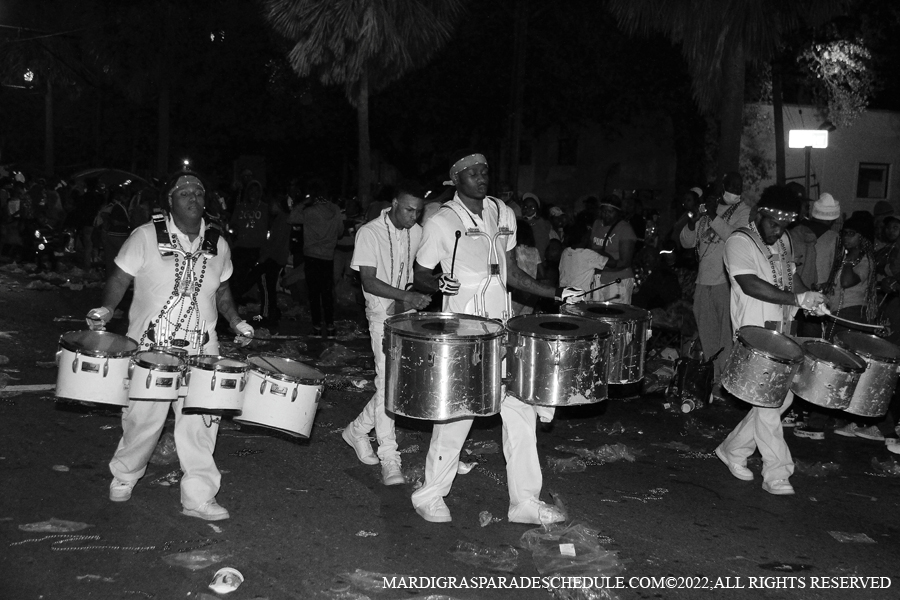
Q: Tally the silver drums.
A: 6